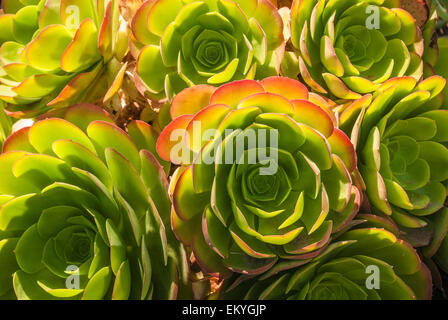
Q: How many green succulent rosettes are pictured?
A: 7